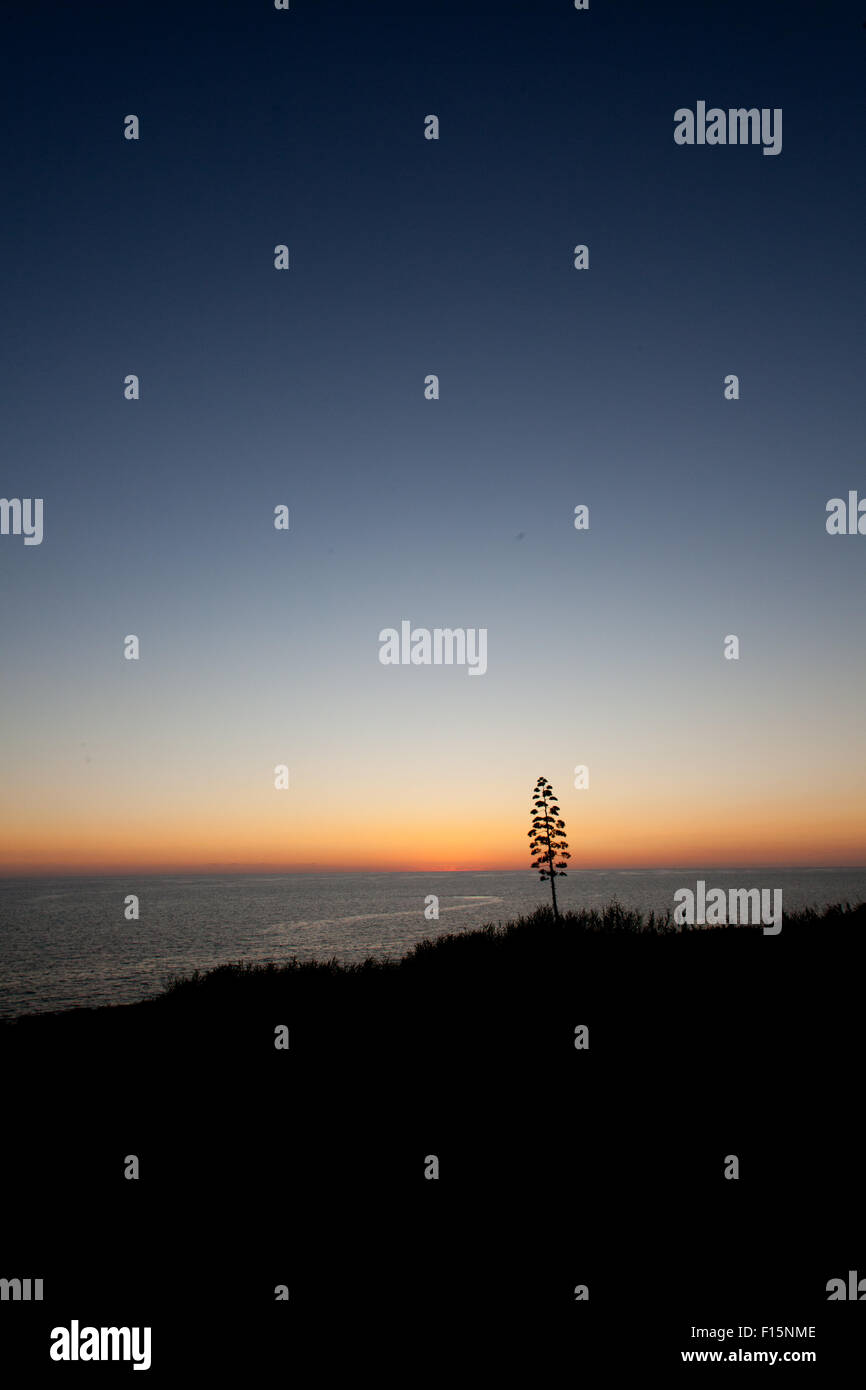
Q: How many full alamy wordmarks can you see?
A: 4